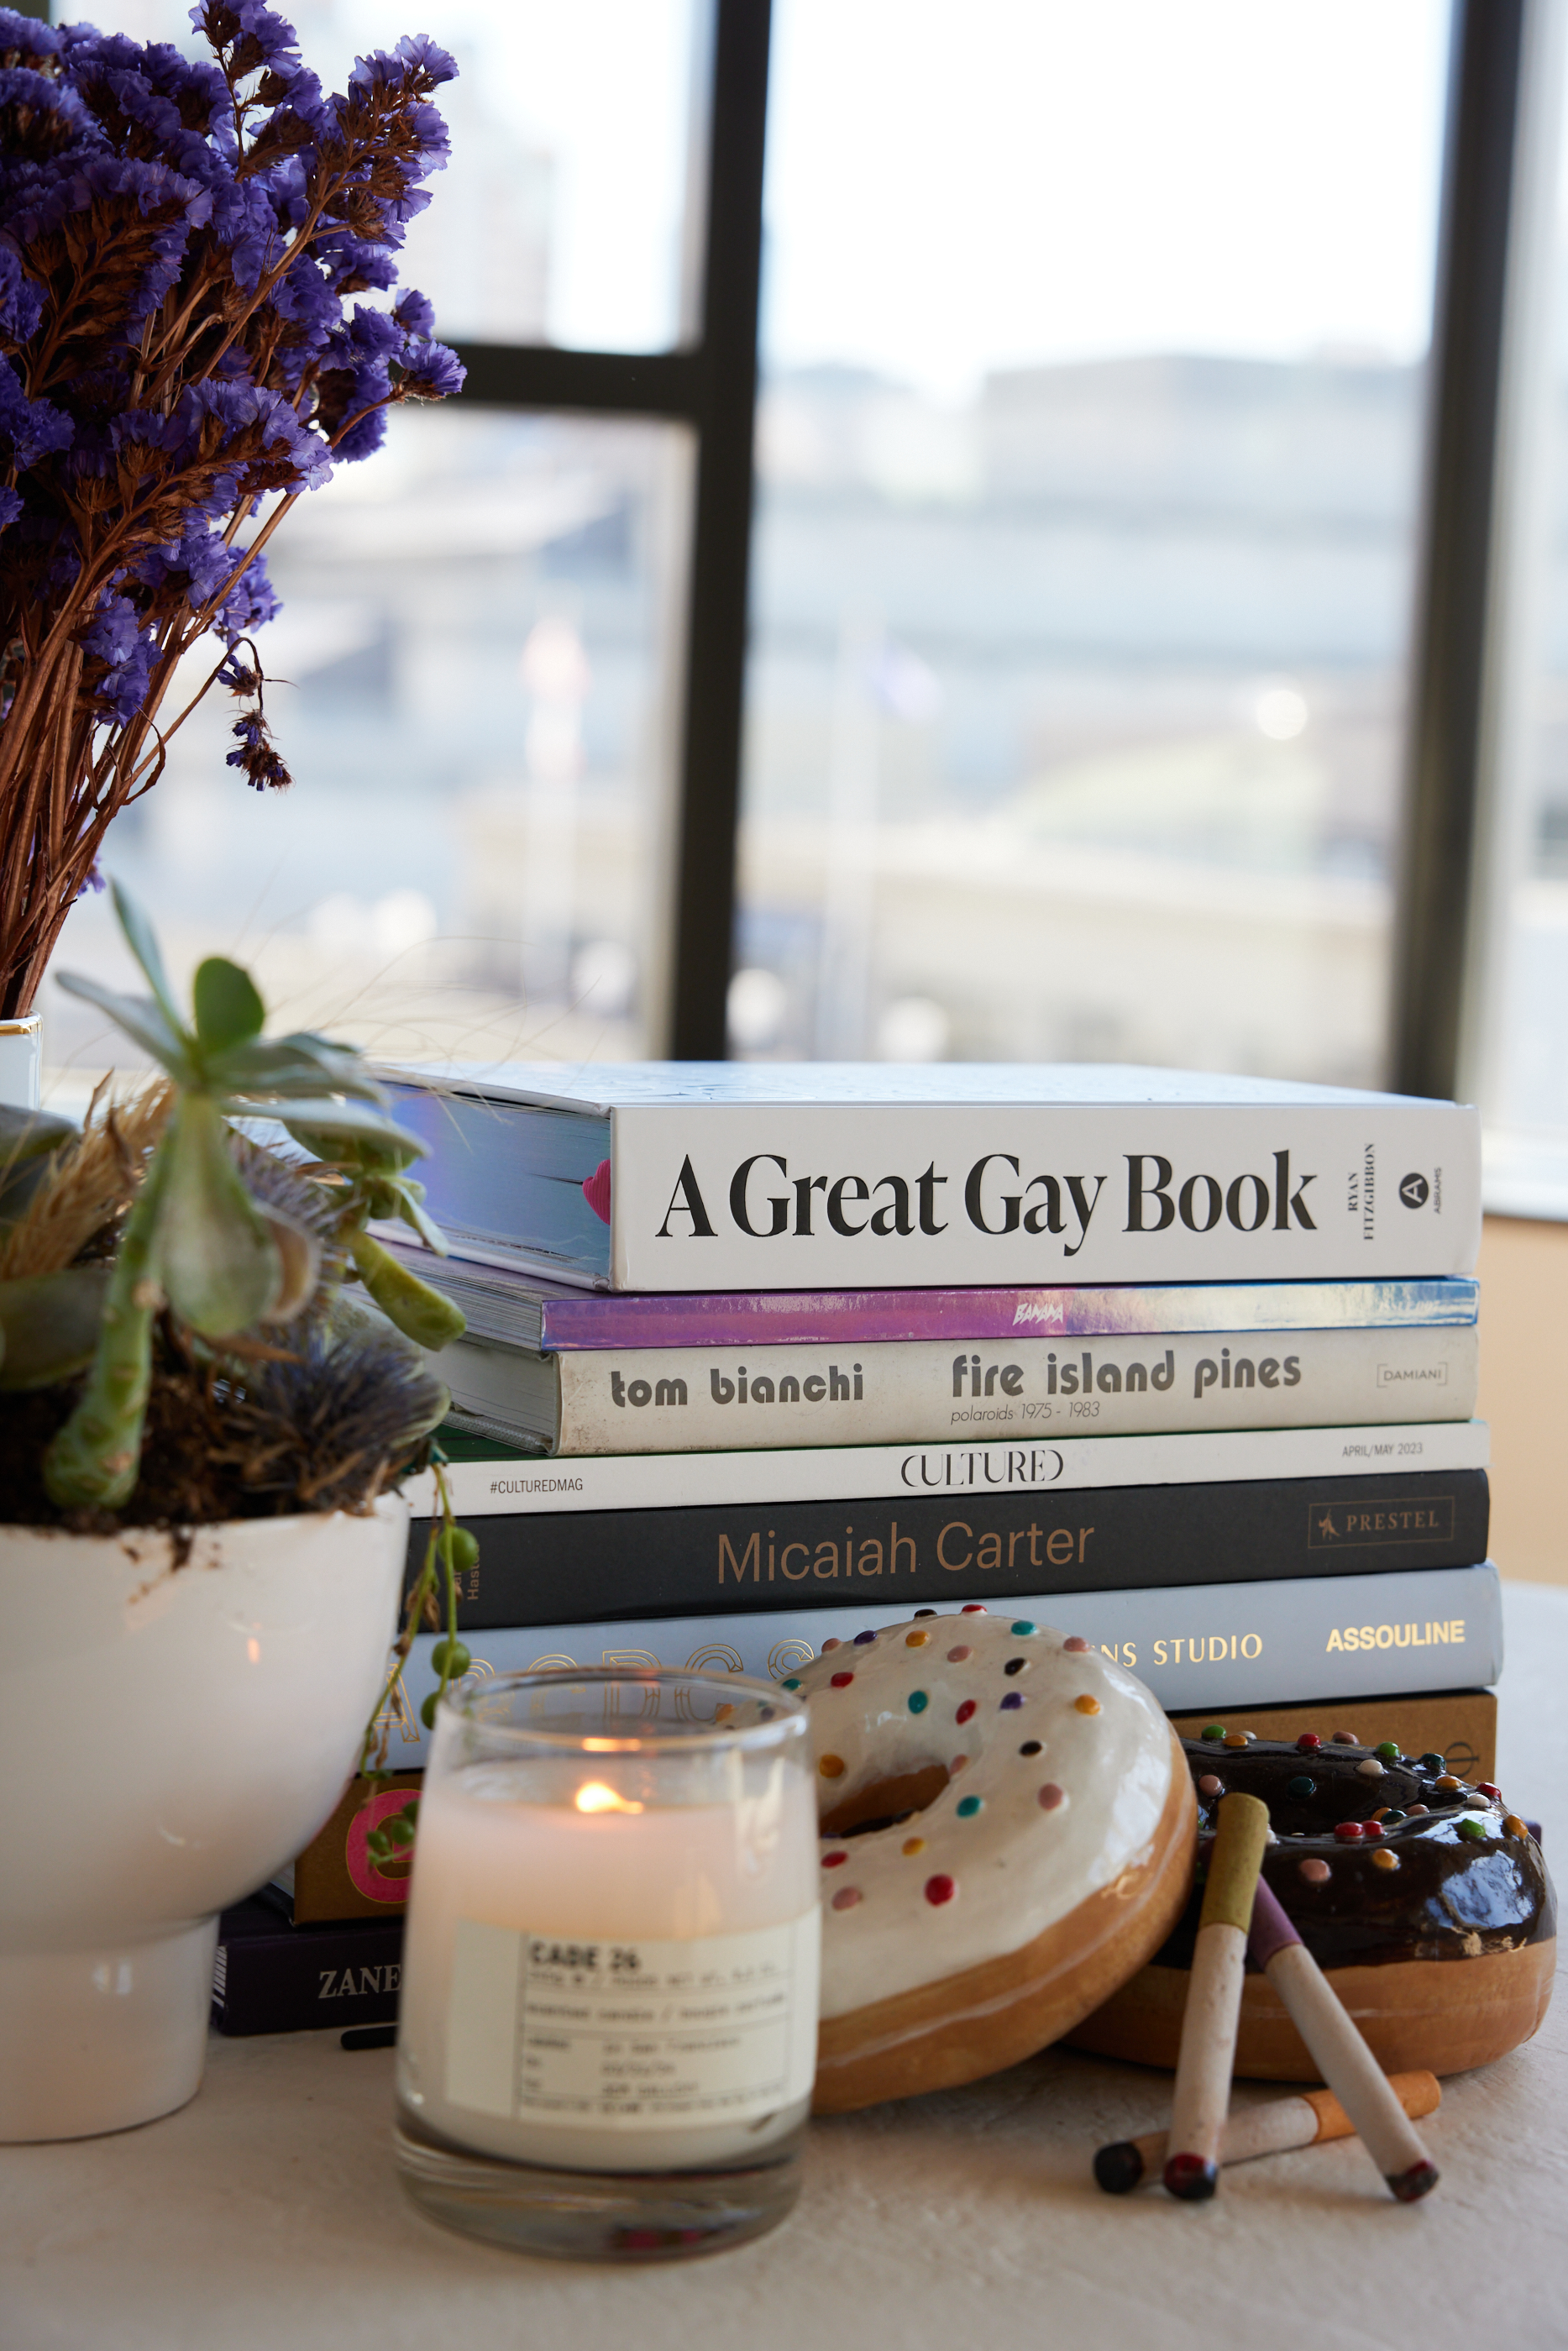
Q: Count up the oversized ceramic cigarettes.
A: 3